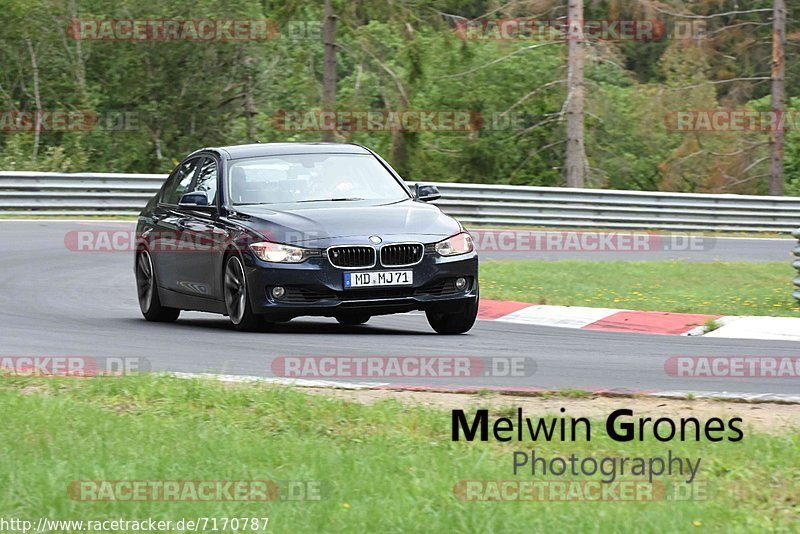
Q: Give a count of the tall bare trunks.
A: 3